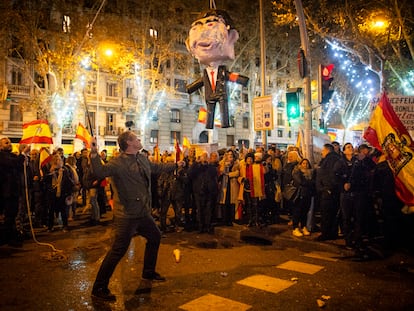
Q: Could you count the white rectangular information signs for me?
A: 1